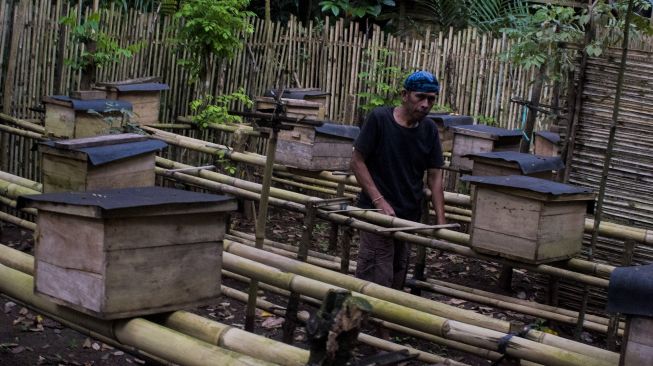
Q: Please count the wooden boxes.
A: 12